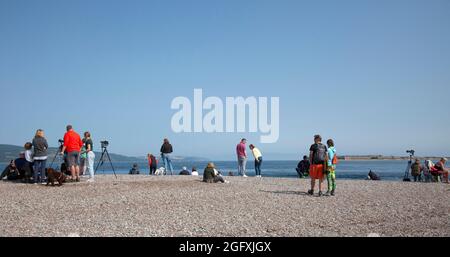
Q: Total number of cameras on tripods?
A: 3